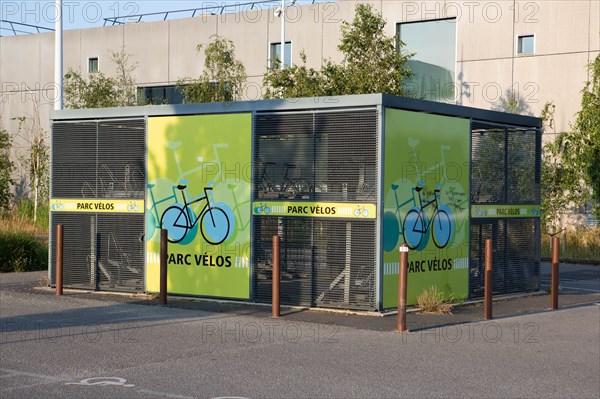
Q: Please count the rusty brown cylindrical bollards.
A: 6